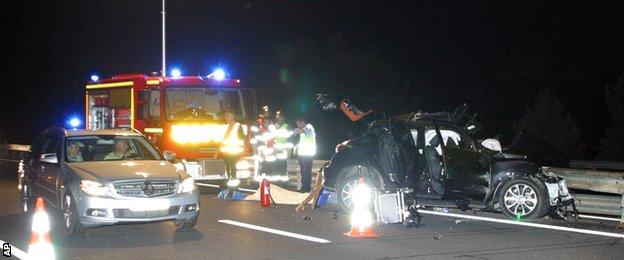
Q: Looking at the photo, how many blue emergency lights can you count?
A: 4